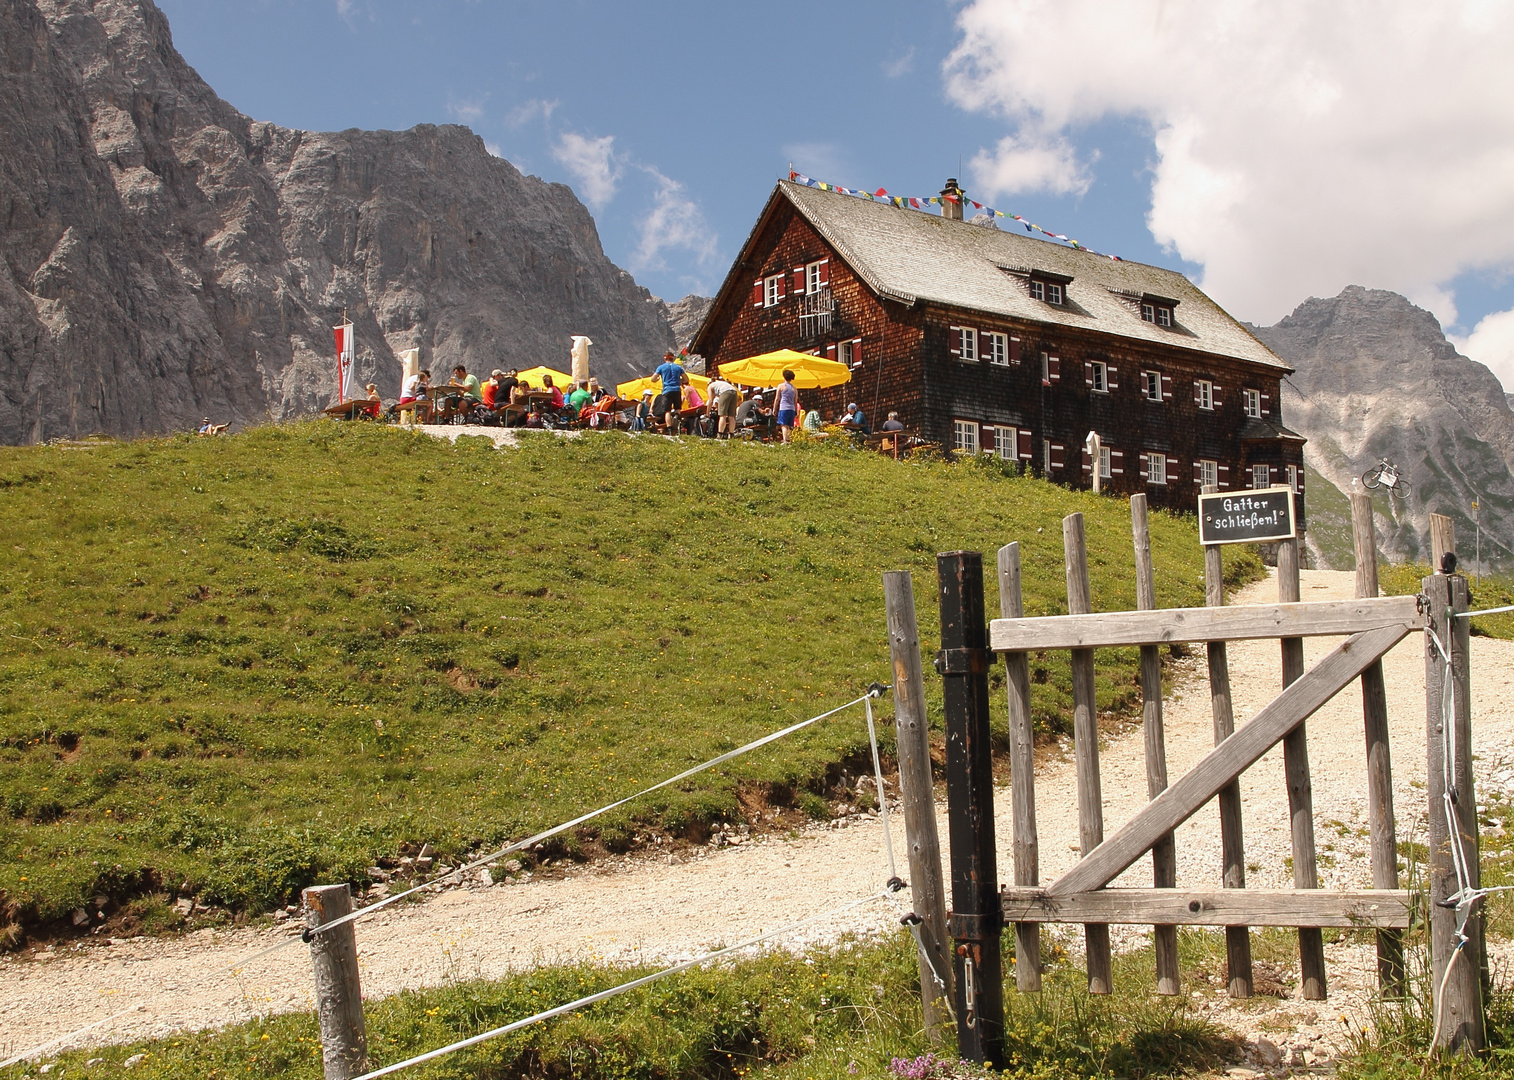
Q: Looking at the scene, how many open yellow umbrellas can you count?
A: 3